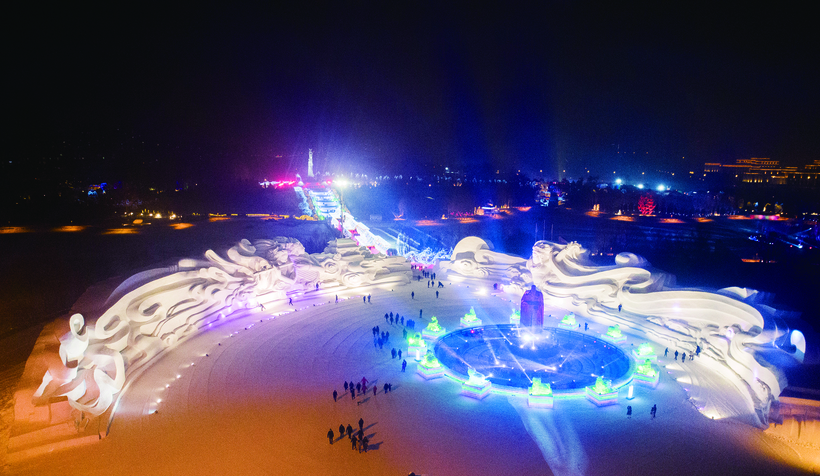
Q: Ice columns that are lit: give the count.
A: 12